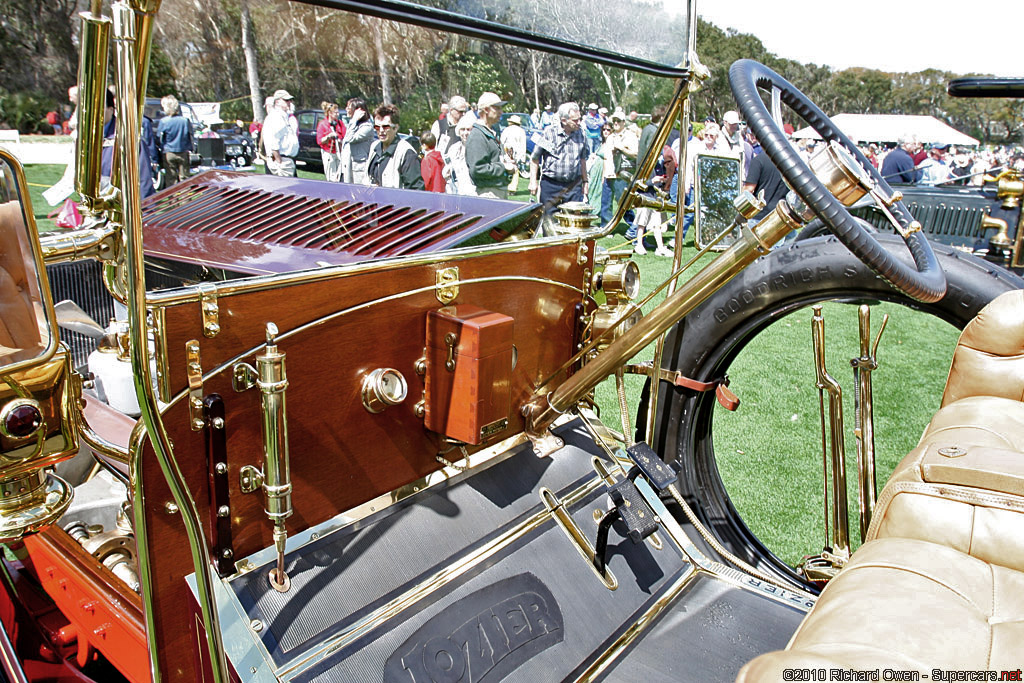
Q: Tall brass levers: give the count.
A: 2